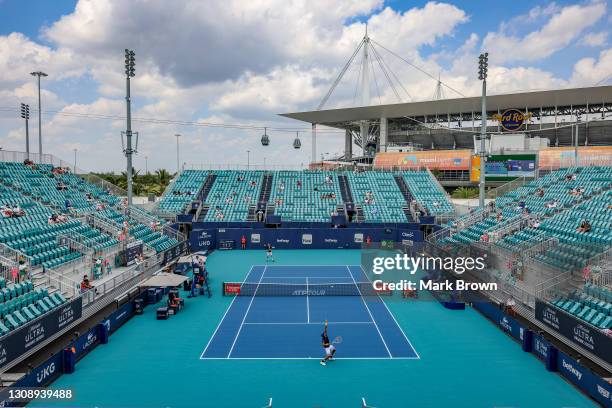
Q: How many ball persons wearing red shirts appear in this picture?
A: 2